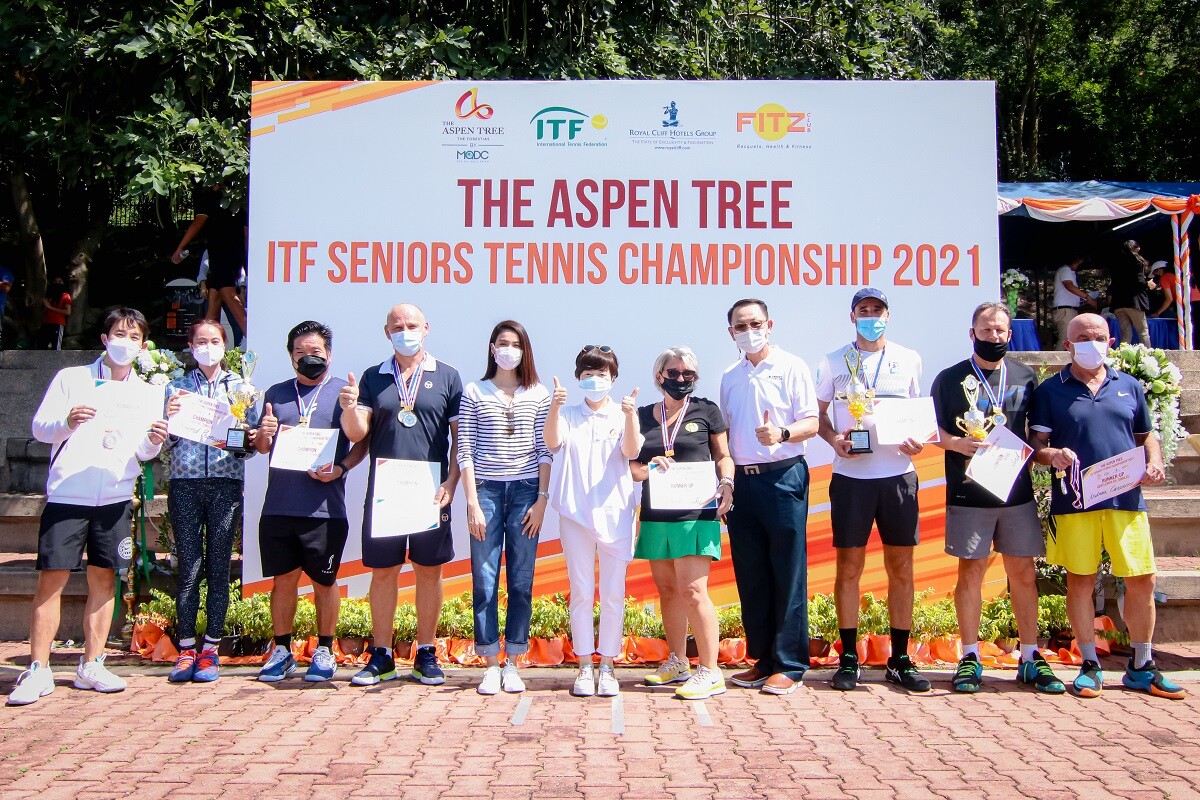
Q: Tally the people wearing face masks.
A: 11